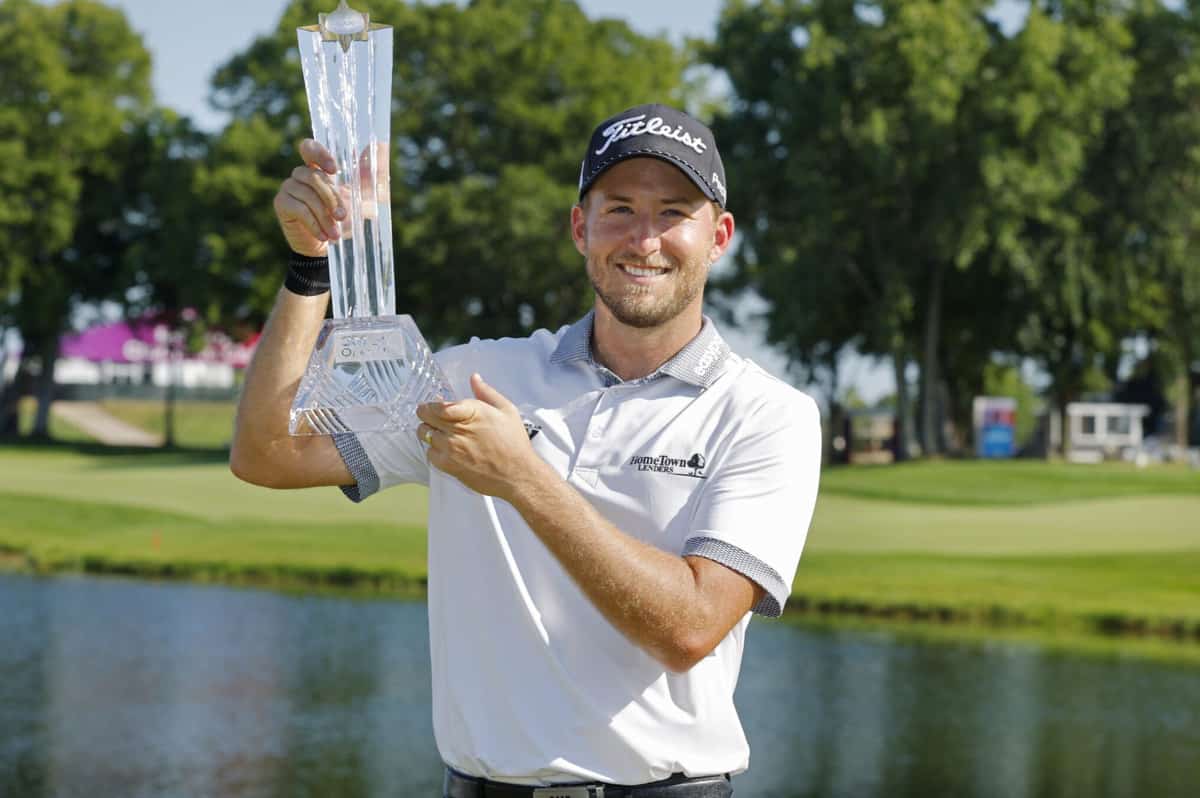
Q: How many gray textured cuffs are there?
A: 2